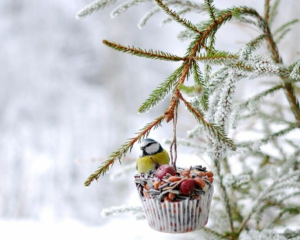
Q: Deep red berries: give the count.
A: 2